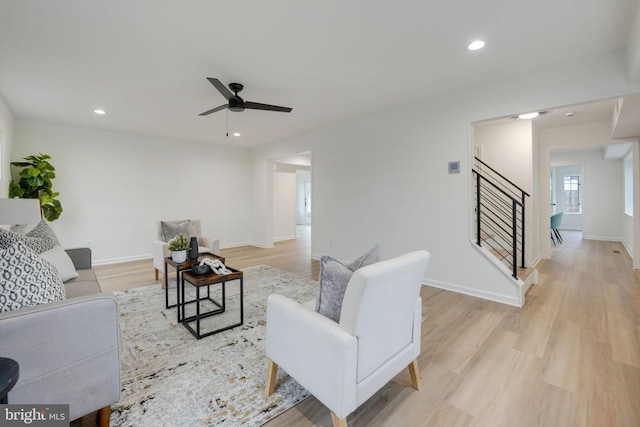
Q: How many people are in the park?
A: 0